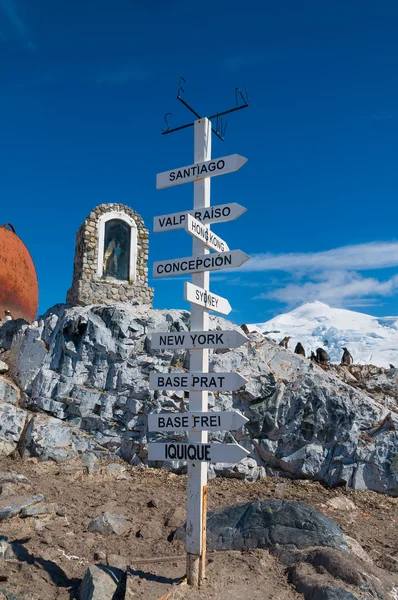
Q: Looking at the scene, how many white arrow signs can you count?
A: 9